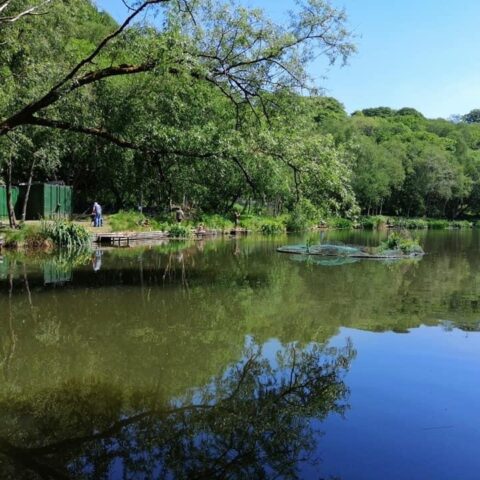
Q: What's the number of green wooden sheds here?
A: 2